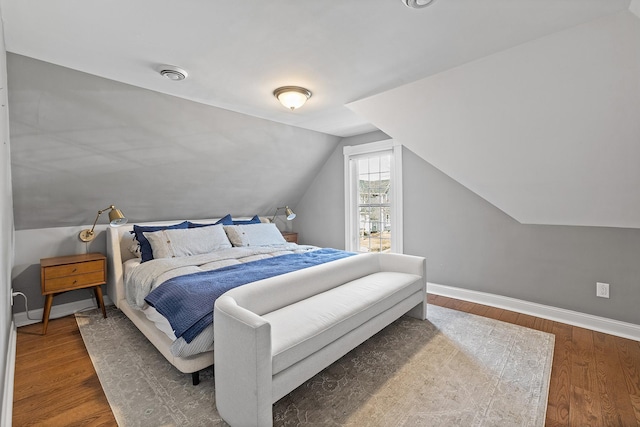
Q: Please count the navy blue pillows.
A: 3